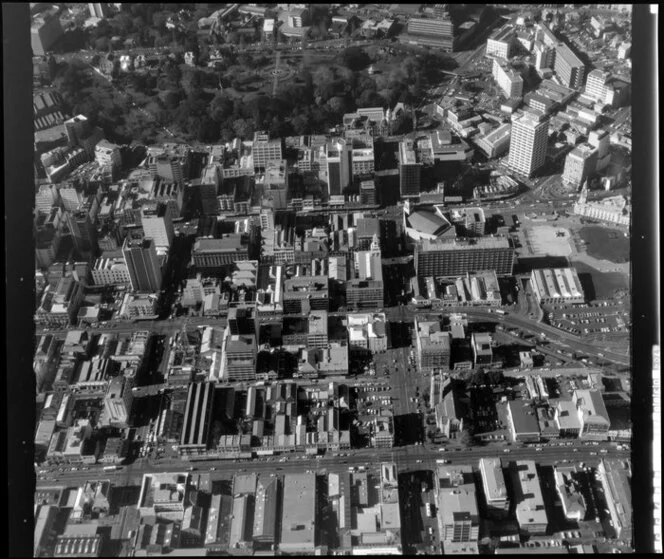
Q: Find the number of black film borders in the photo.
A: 2